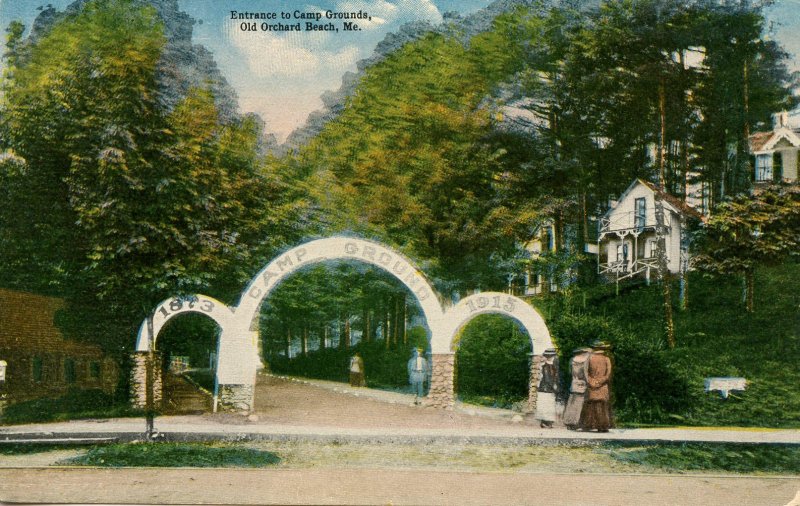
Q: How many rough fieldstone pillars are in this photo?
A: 4